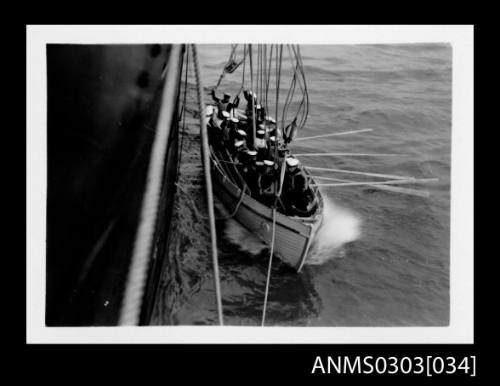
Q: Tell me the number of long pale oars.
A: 5